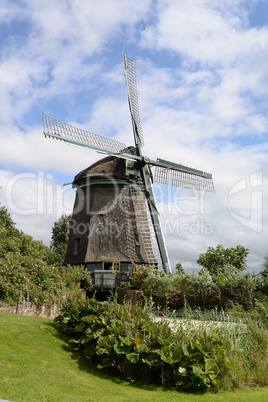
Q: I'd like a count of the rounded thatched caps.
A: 1